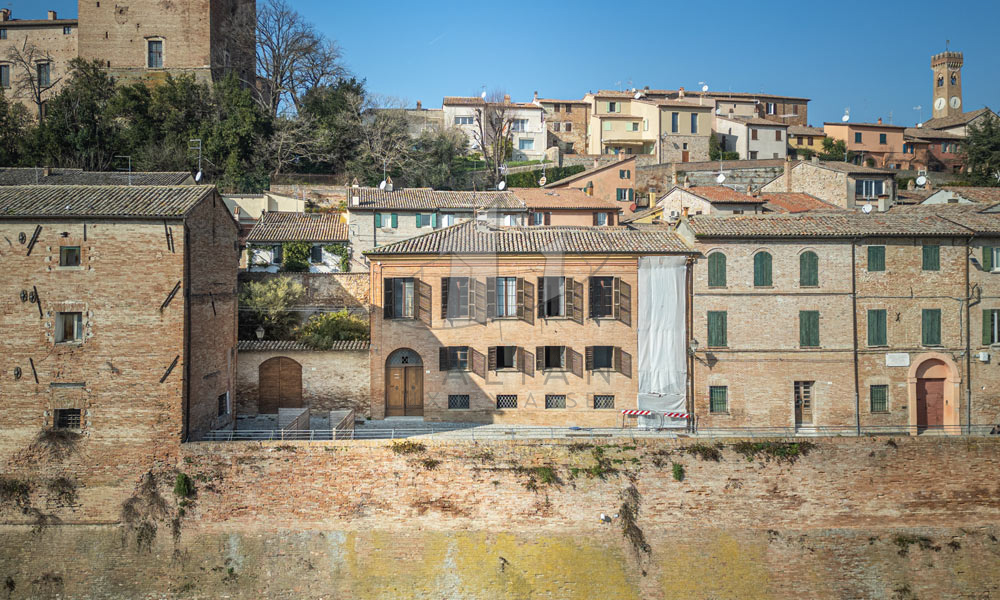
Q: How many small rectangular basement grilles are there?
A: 4